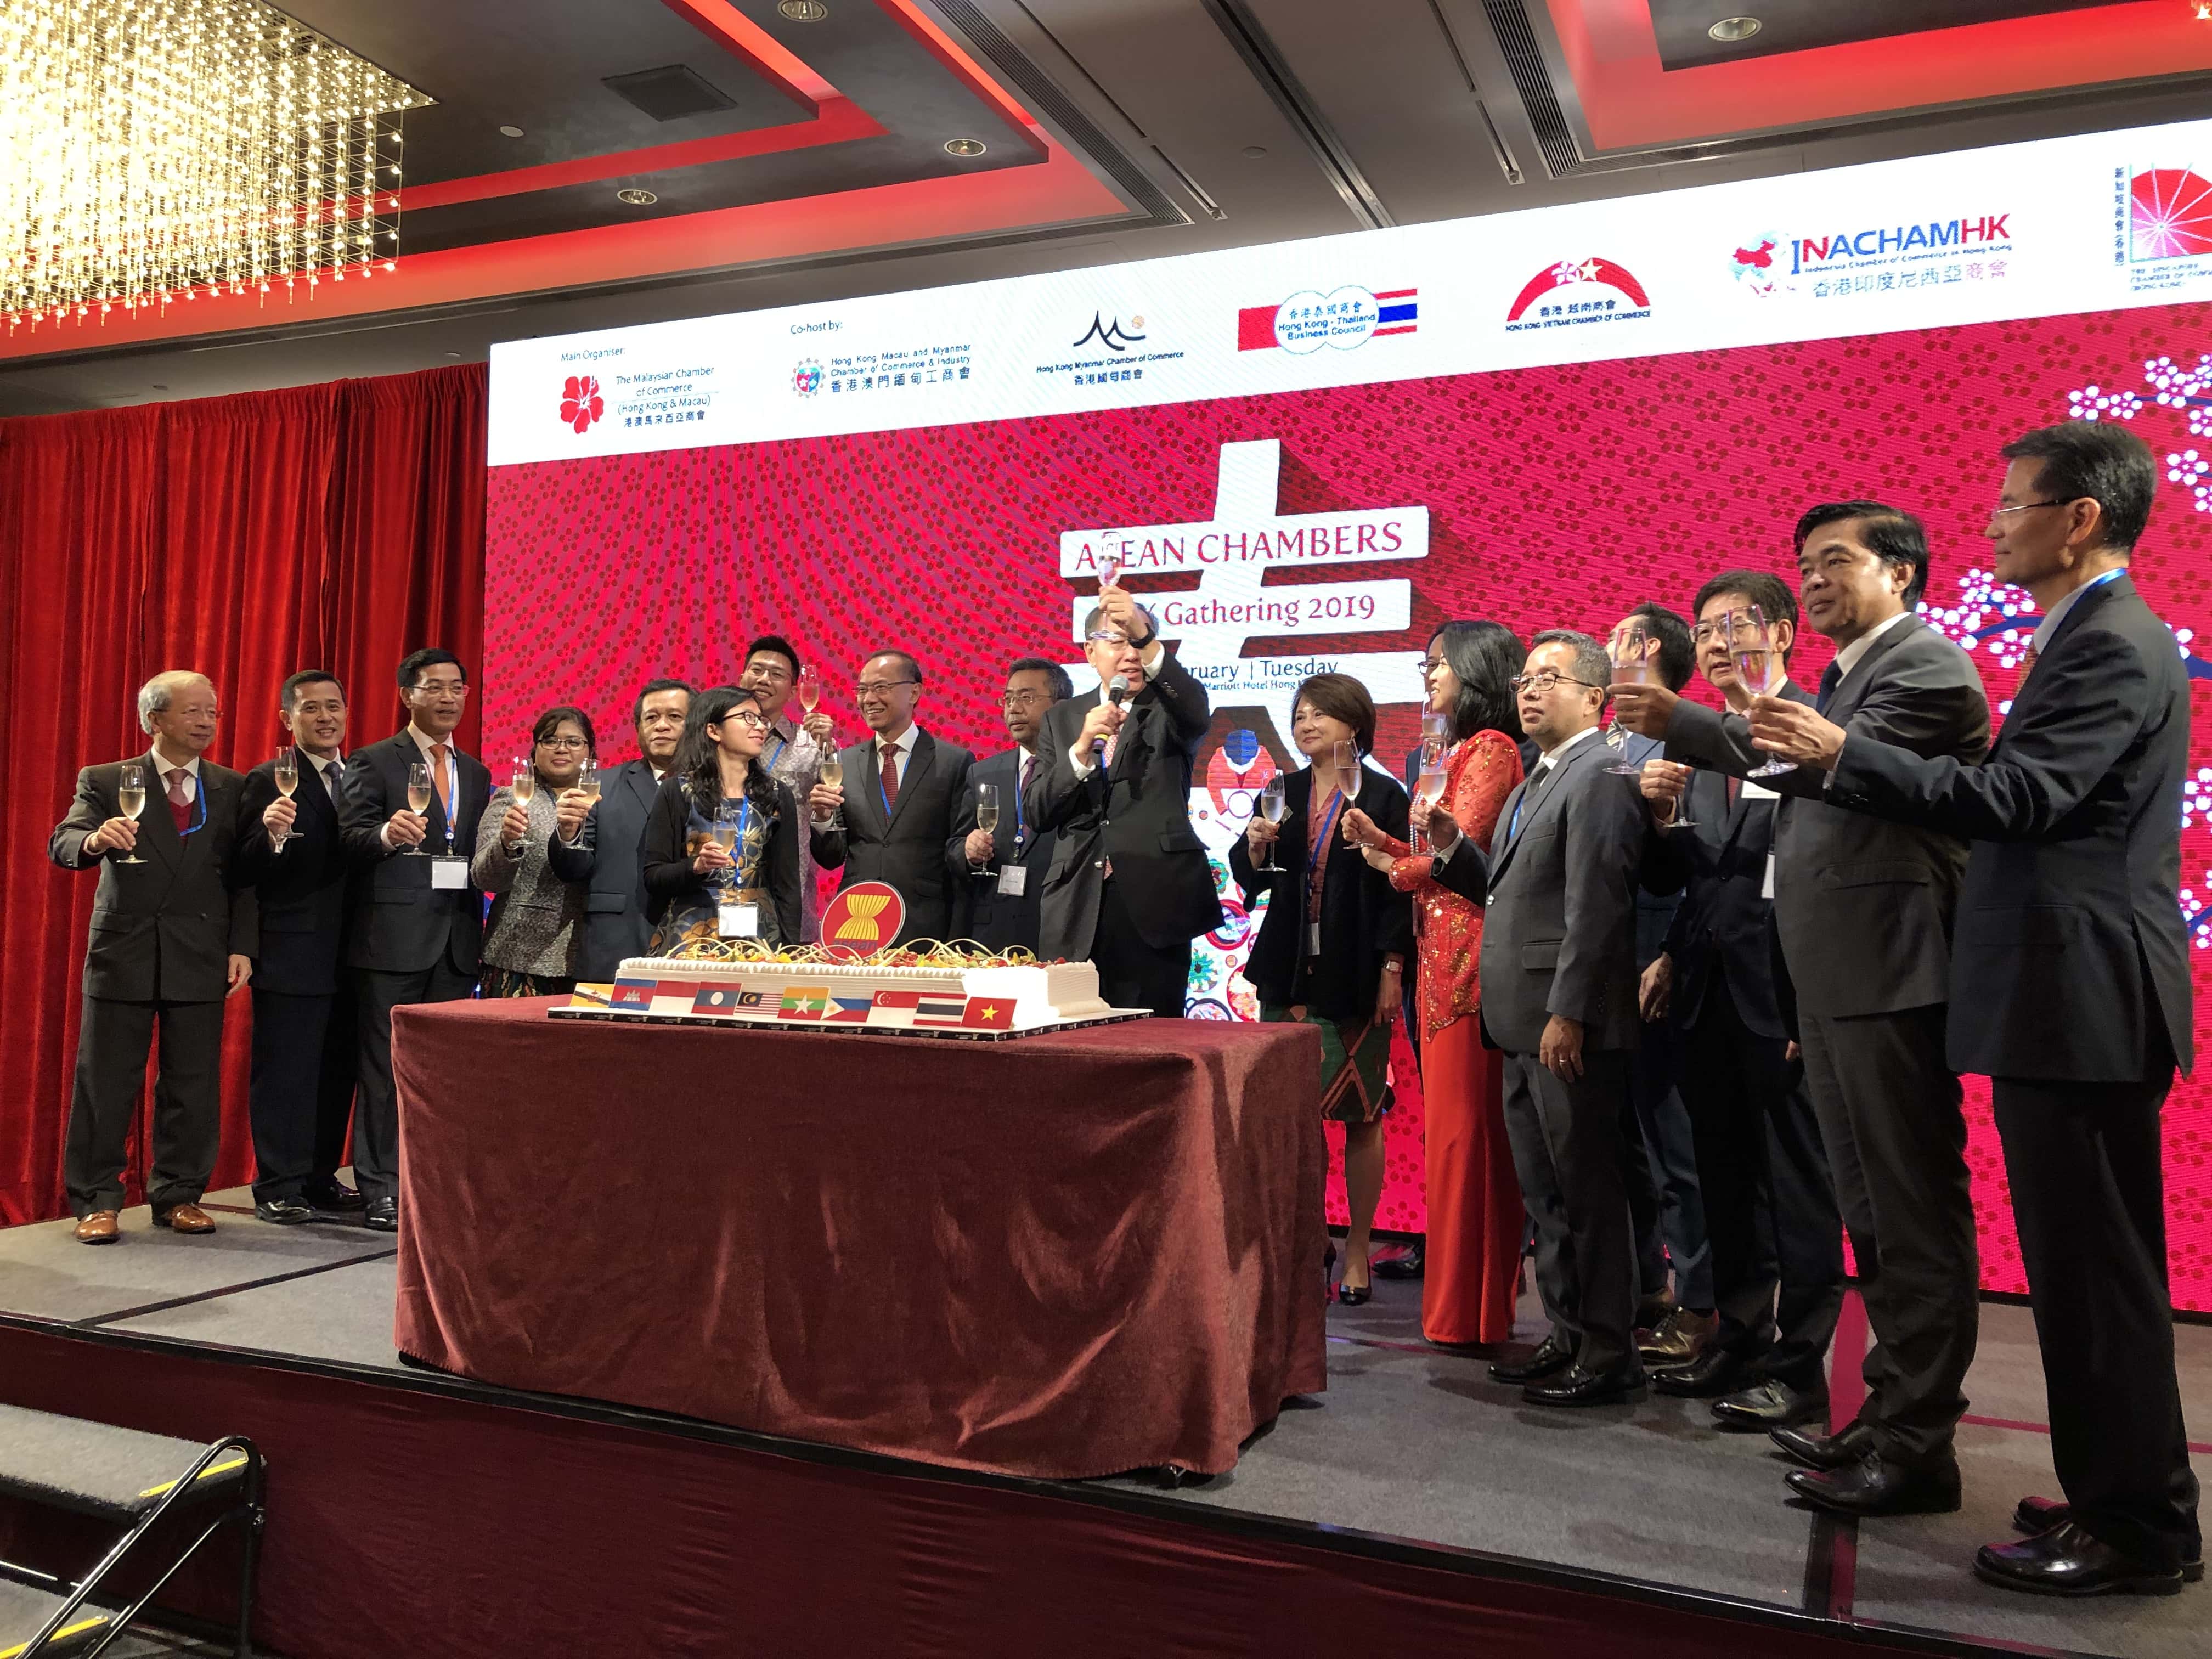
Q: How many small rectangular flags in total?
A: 10